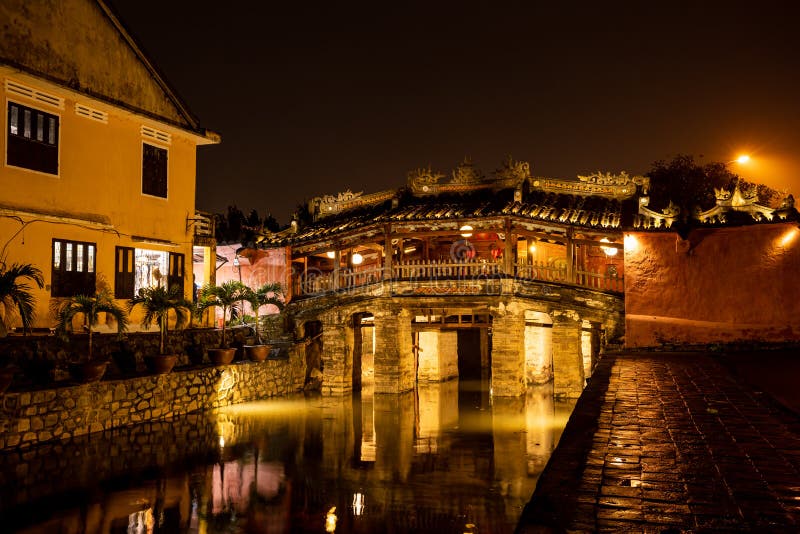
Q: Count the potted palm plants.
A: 5